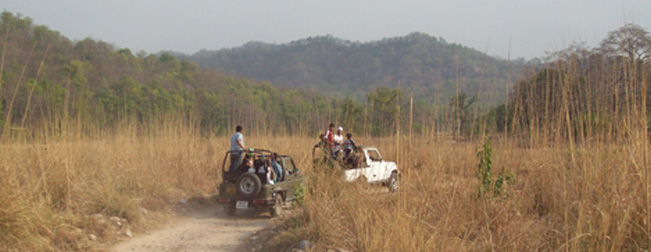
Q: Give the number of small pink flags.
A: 0